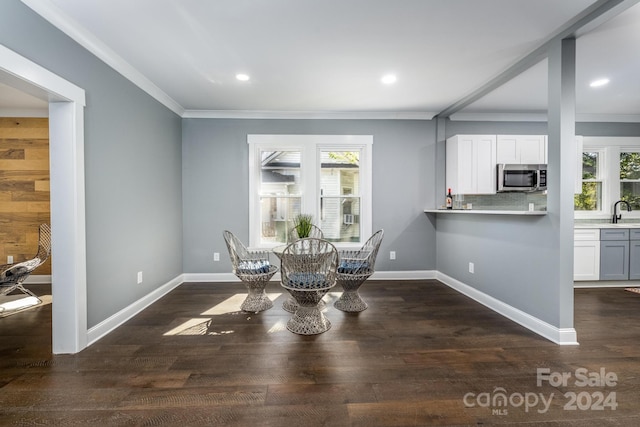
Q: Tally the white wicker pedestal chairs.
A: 4